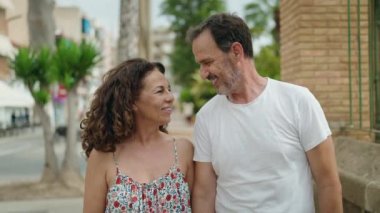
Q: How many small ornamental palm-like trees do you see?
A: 2